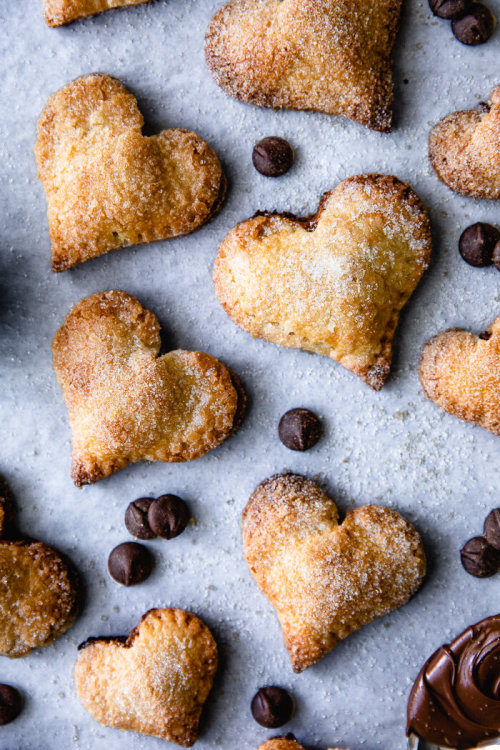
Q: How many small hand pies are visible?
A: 11